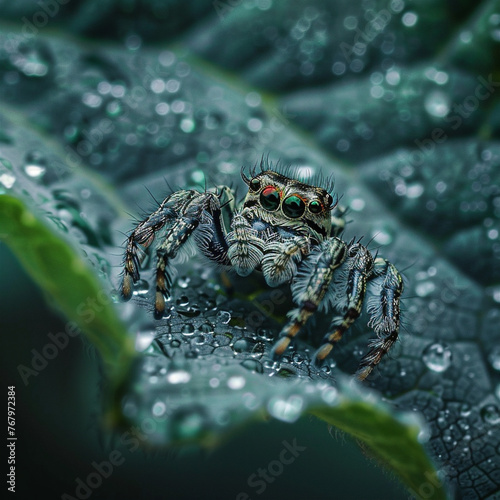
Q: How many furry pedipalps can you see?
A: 2